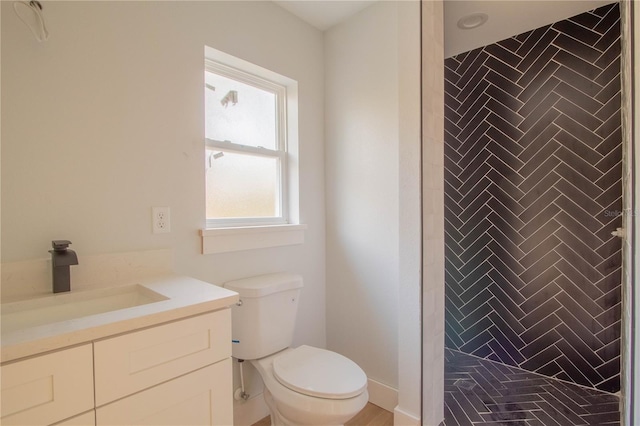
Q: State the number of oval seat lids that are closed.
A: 1